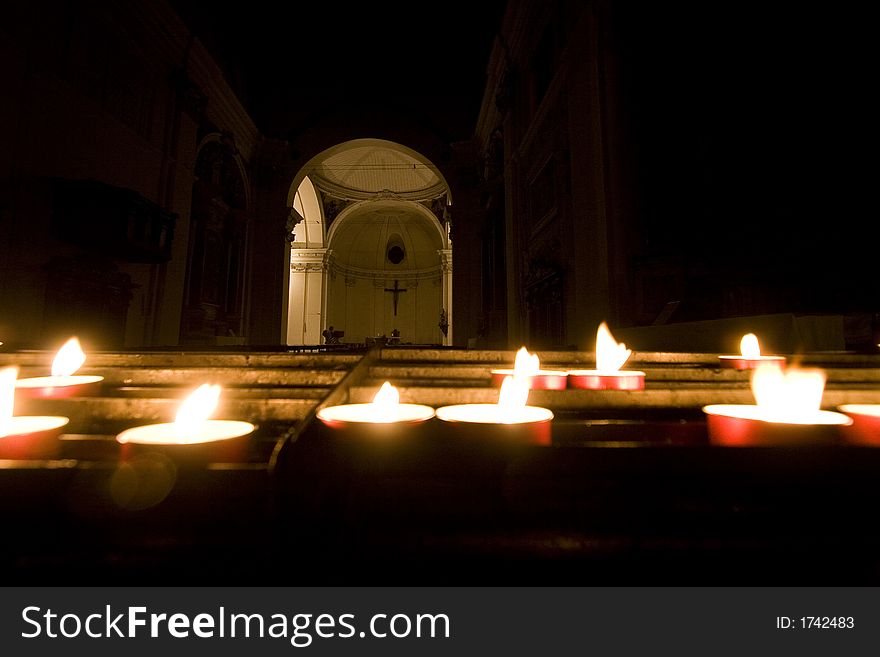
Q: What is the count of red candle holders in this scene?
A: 10